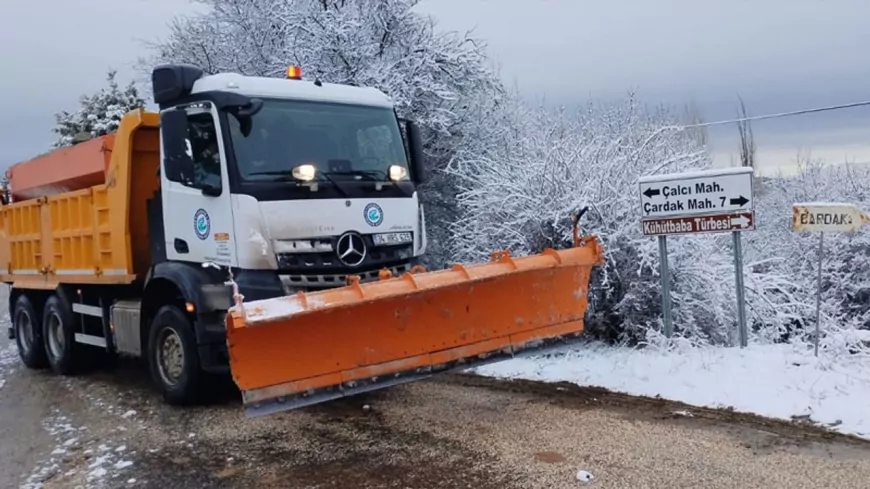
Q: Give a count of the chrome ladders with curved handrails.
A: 0